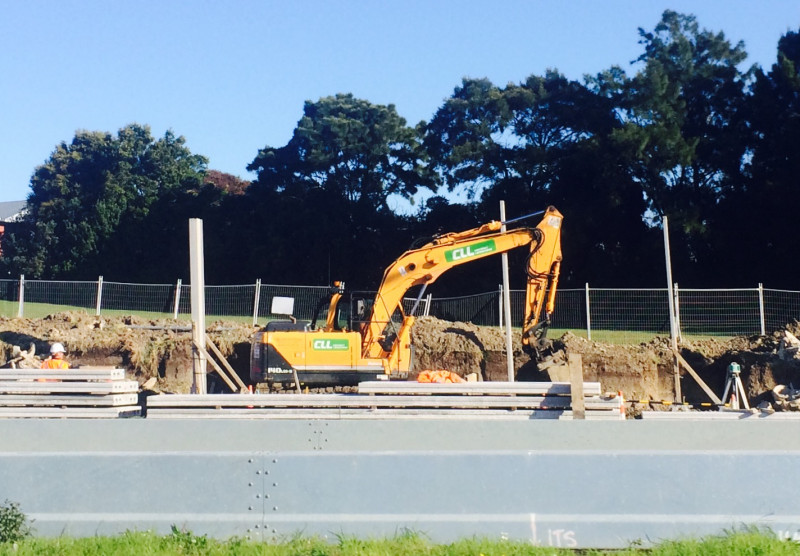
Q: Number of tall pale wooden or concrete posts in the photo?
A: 3